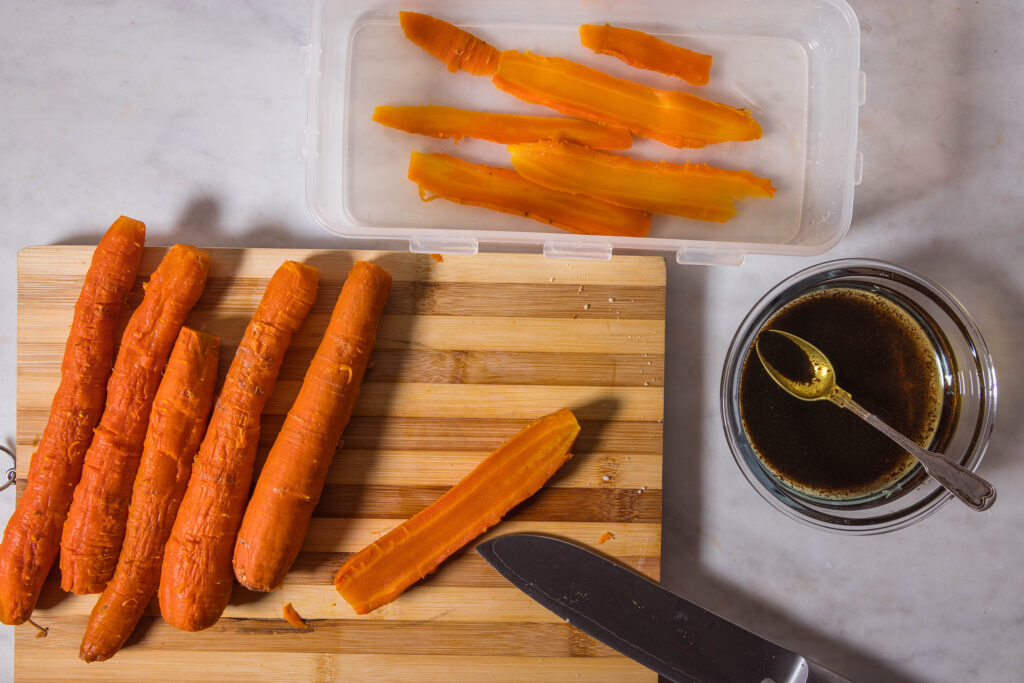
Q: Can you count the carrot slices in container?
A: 6